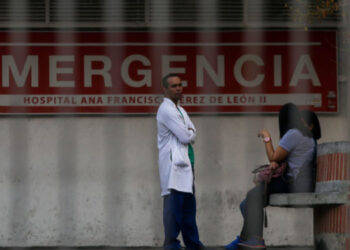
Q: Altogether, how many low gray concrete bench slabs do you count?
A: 1